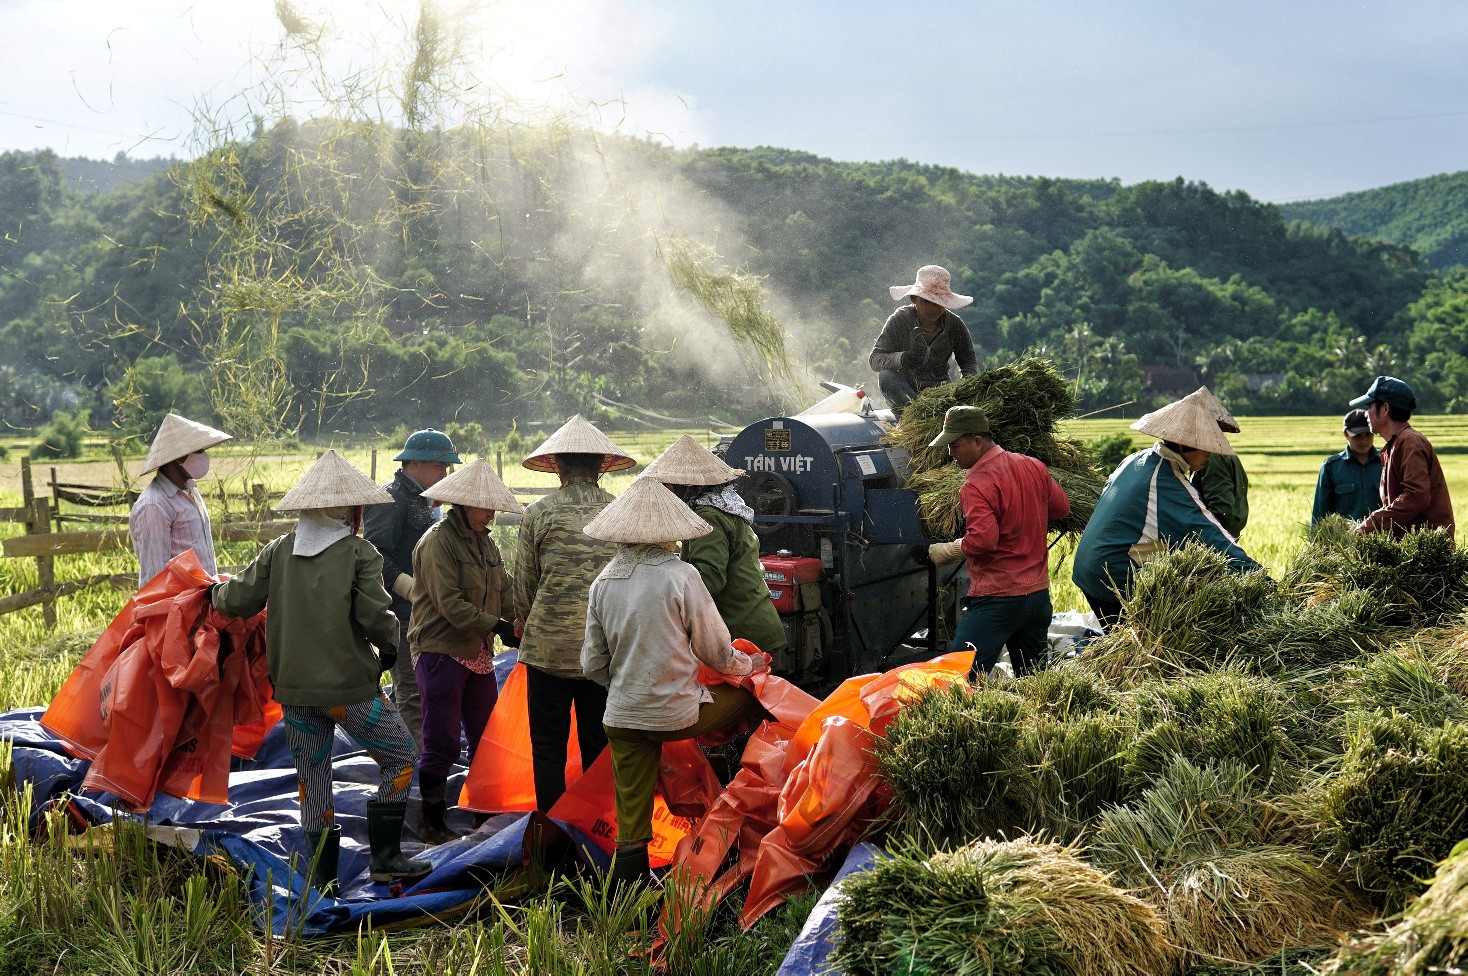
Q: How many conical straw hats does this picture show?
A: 8